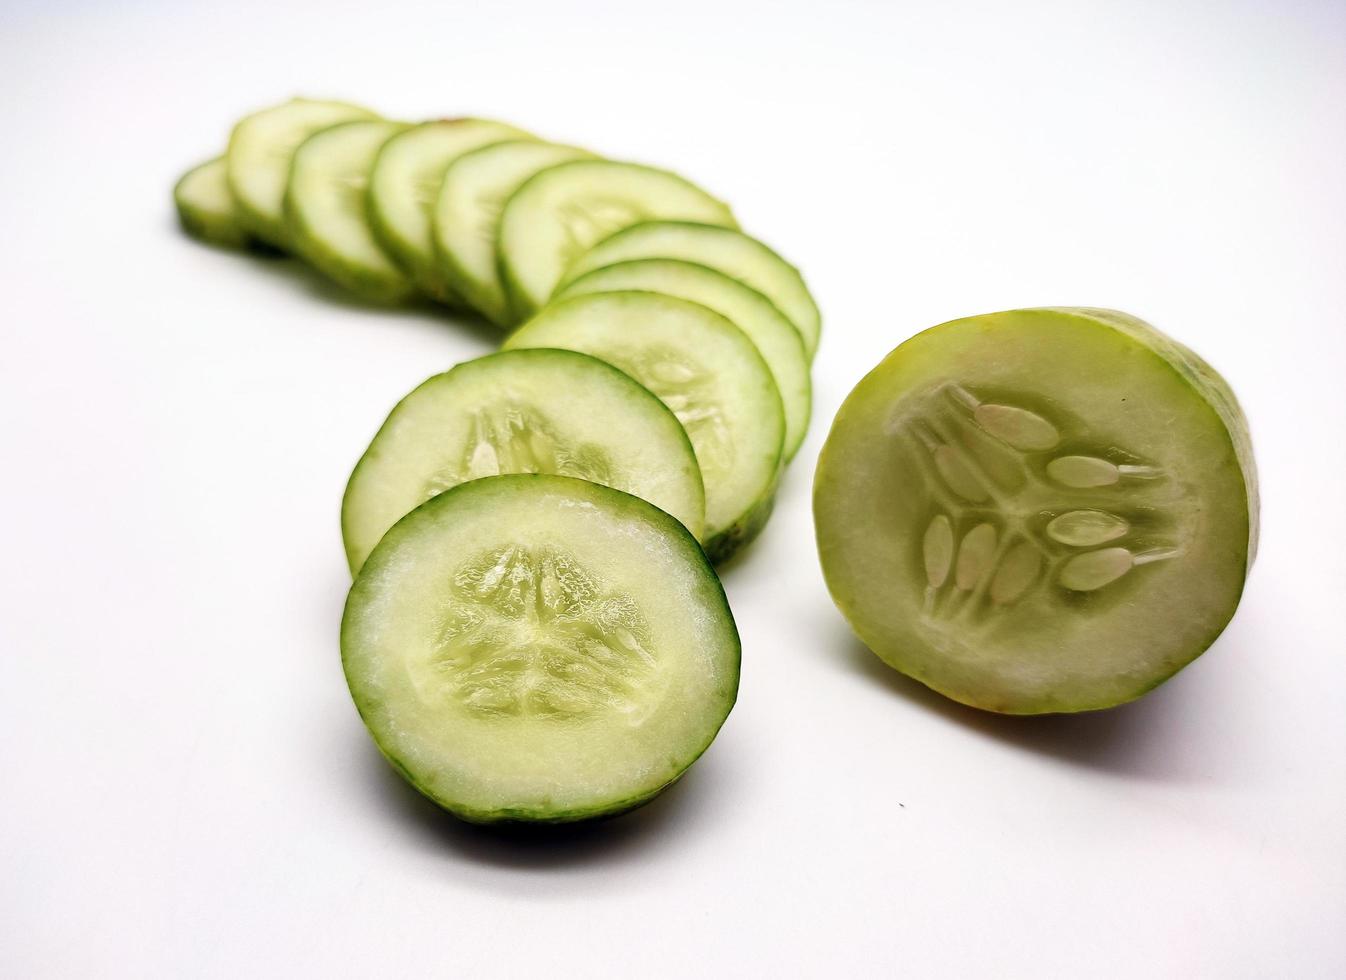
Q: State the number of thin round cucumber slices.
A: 11